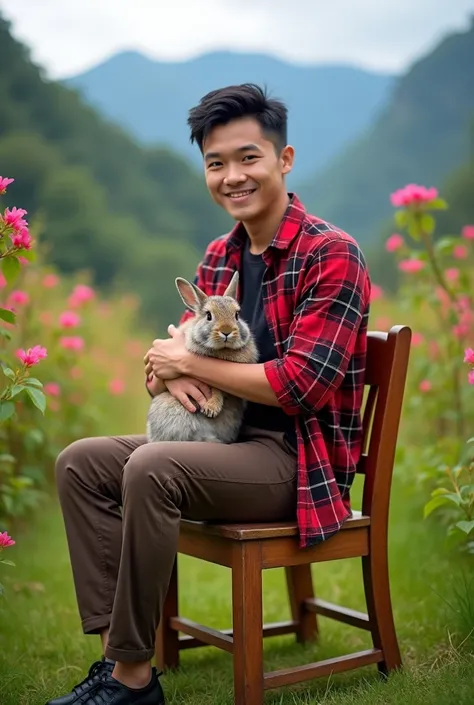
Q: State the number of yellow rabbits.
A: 0